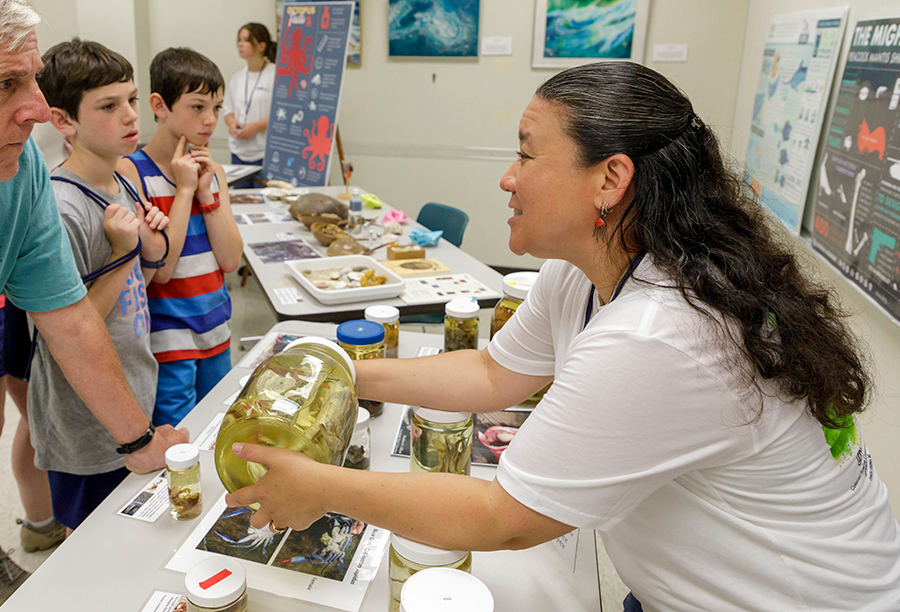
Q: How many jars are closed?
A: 11